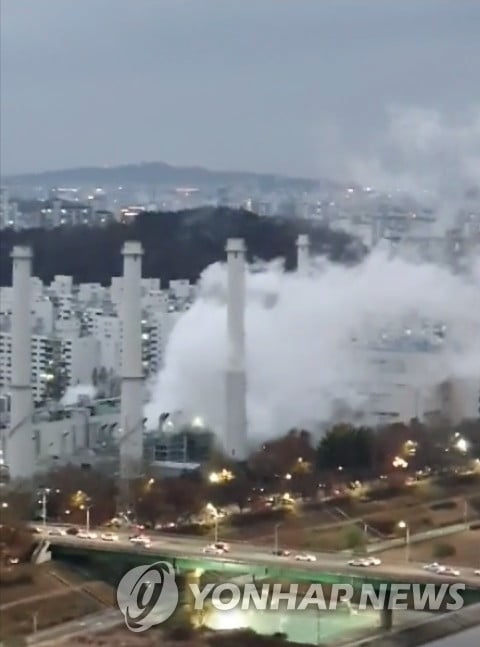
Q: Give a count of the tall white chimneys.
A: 4